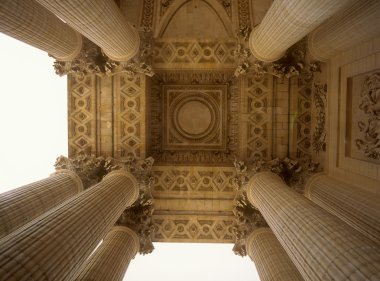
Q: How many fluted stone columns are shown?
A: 10